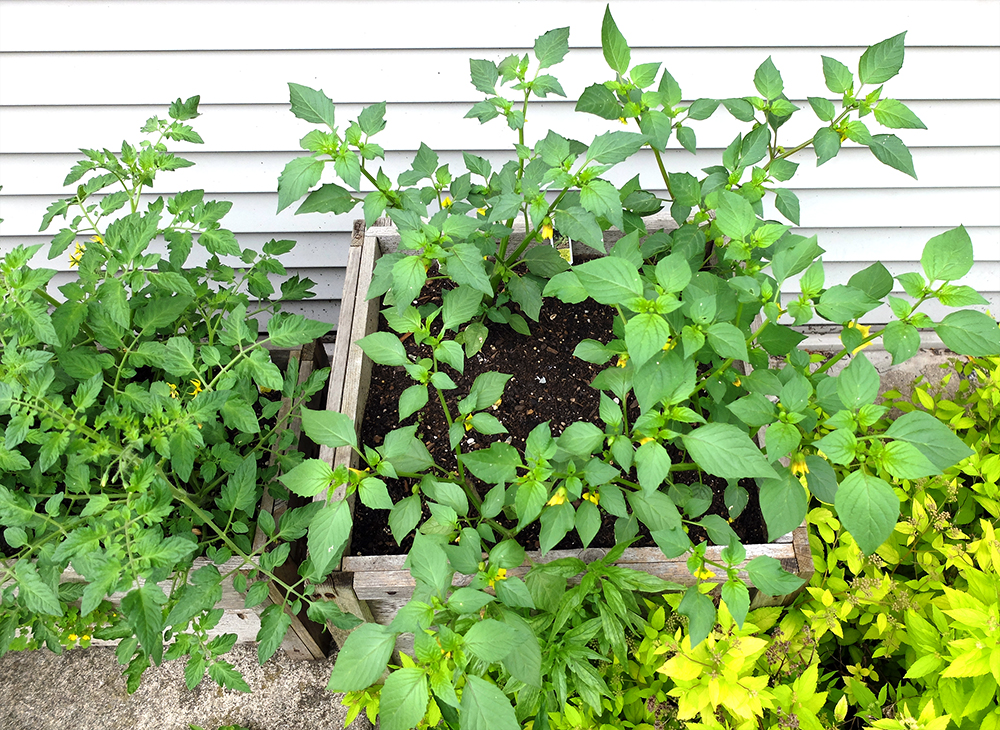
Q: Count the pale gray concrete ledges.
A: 1